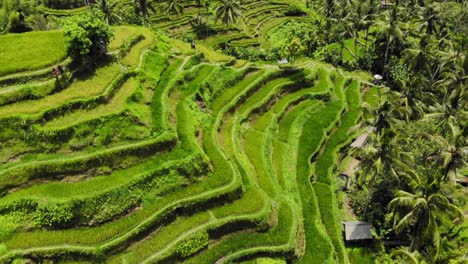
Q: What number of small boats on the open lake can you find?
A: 0